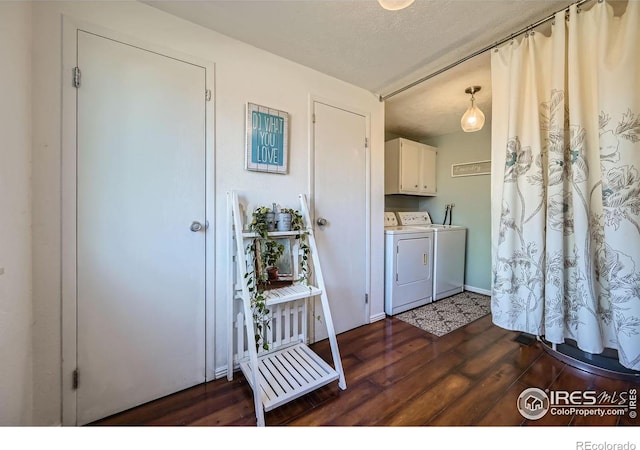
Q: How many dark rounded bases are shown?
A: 1